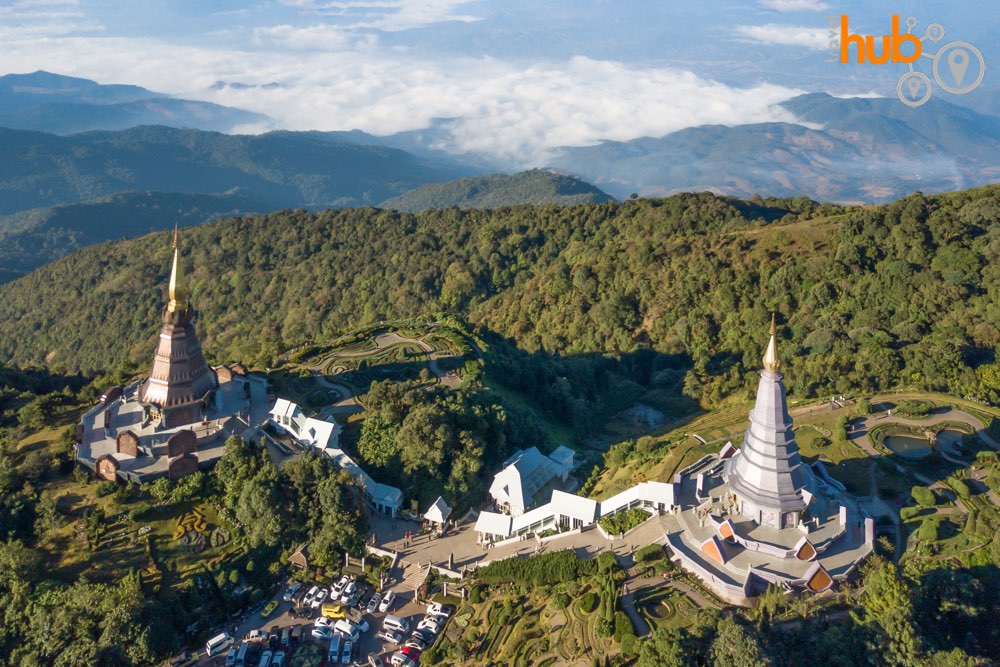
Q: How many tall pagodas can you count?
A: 2